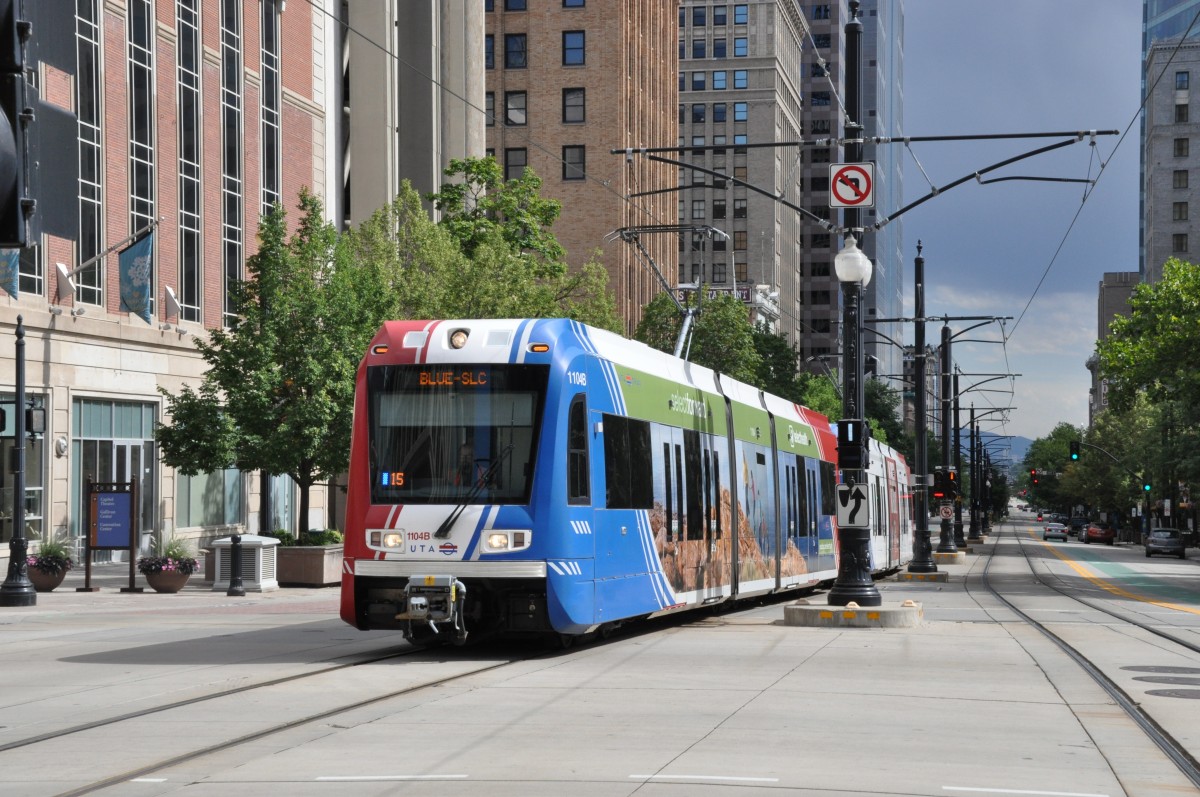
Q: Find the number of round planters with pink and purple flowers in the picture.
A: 2